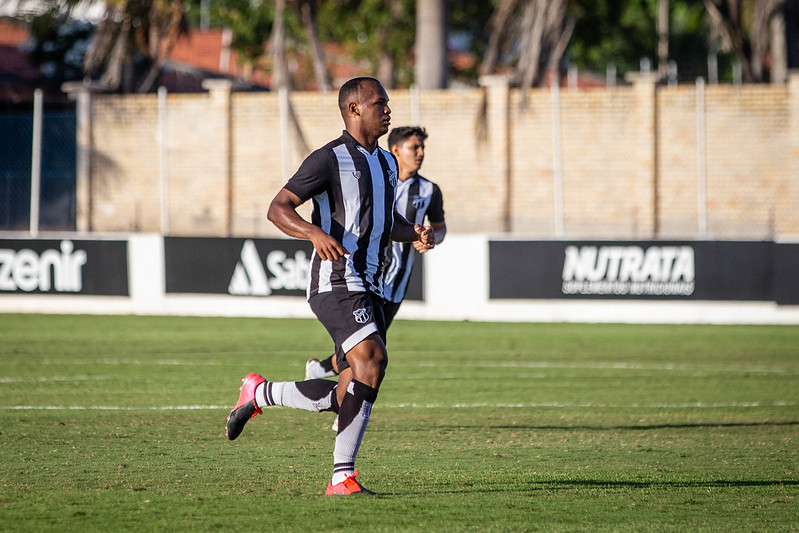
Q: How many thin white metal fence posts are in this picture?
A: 6